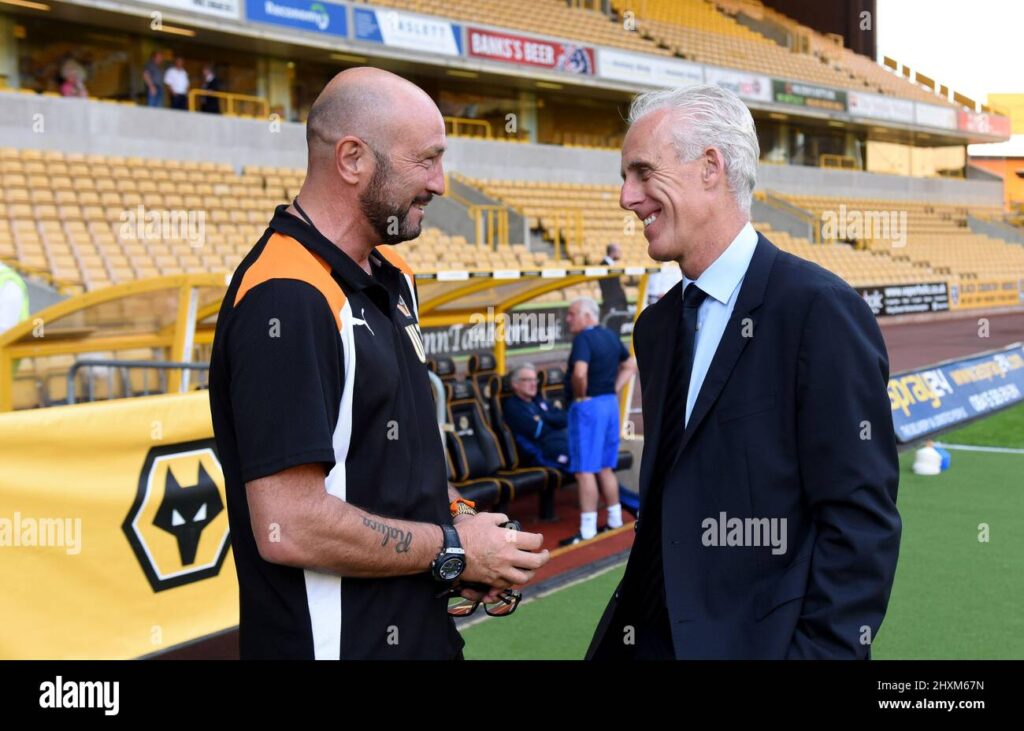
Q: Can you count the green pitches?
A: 1